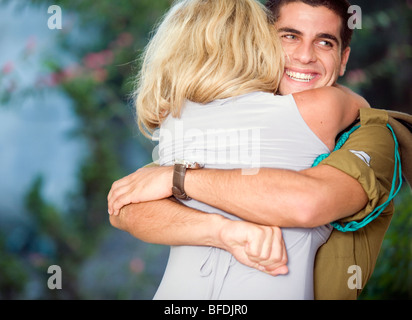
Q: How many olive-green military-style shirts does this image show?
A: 1